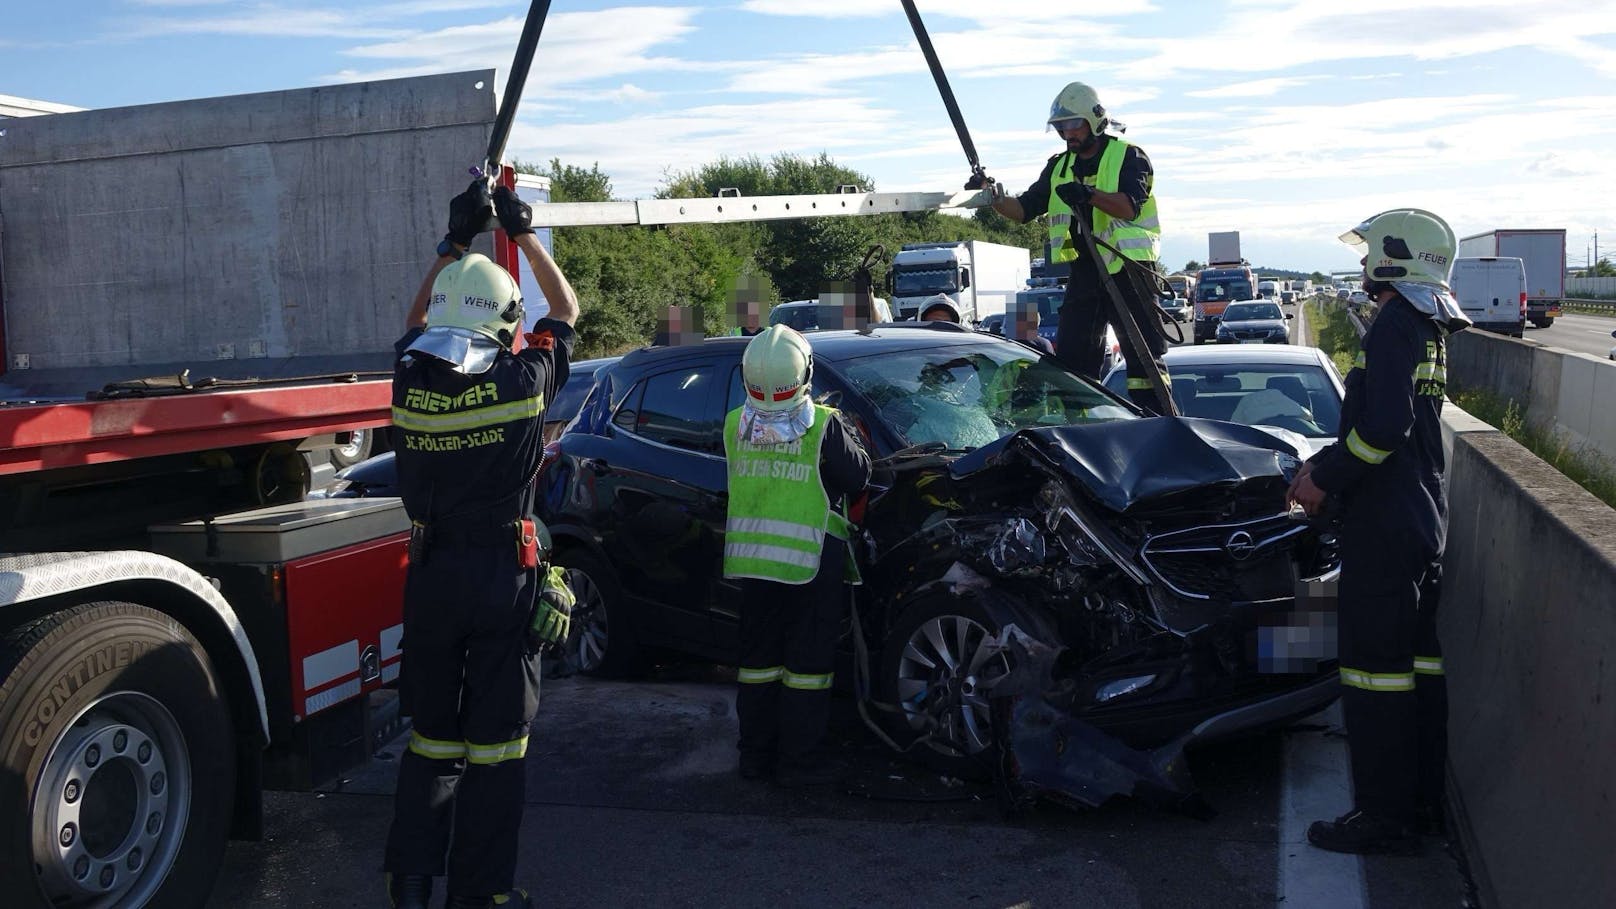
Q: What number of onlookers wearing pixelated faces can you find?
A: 4